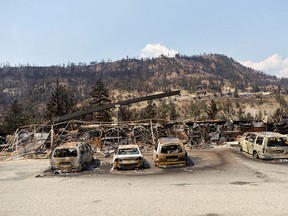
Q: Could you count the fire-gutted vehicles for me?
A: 4